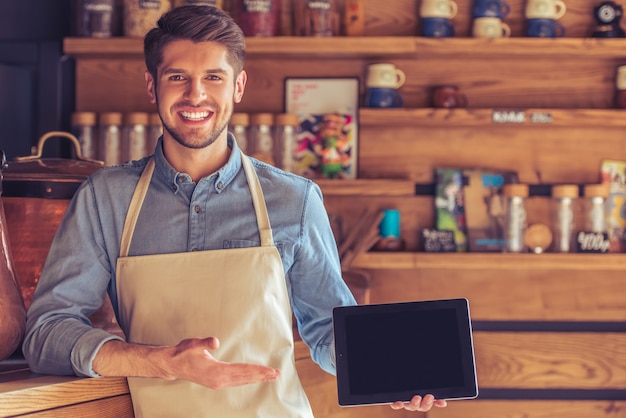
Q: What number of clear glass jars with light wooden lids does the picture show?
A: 10